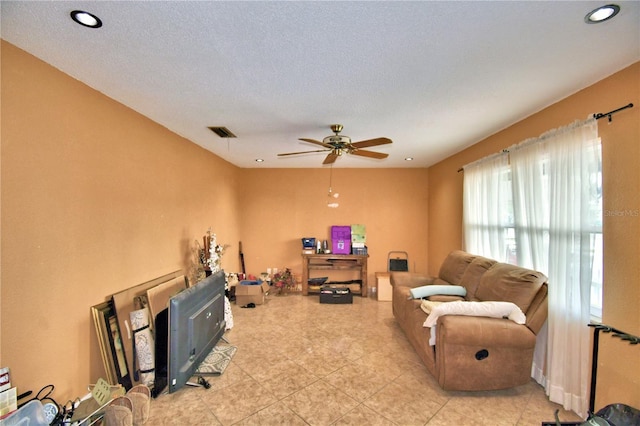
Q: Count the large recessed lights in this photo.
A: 2